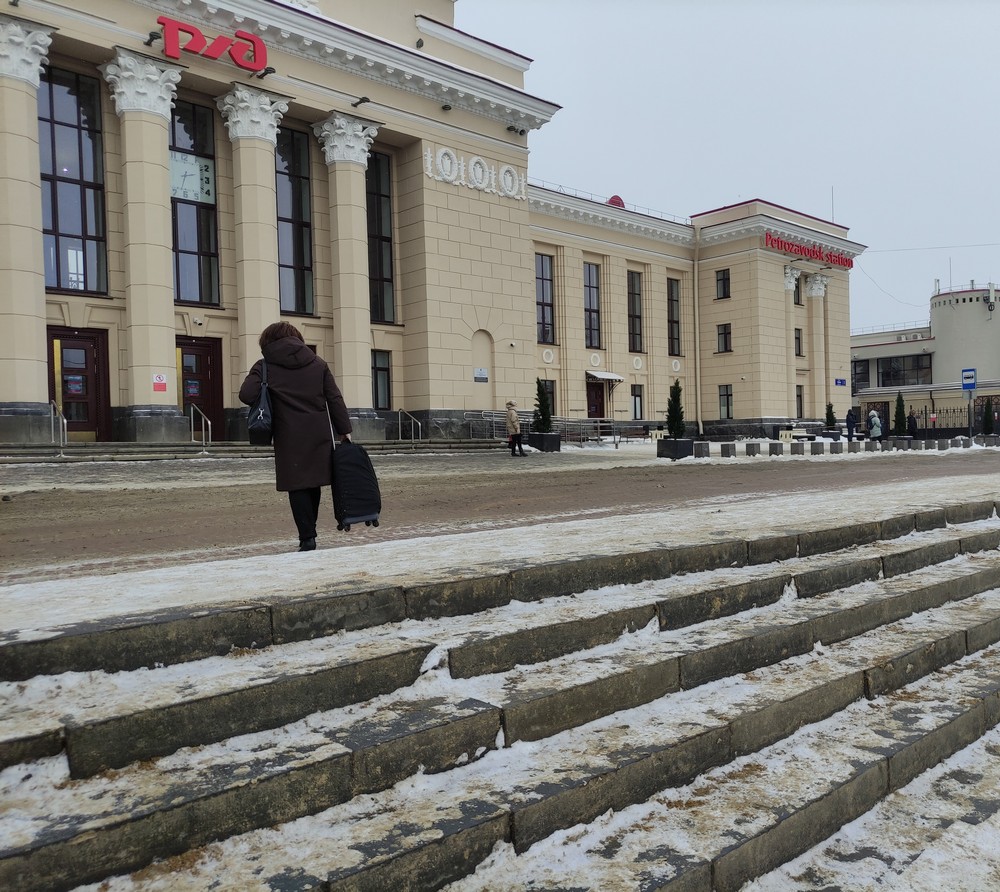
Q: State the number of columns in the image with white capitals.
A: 6